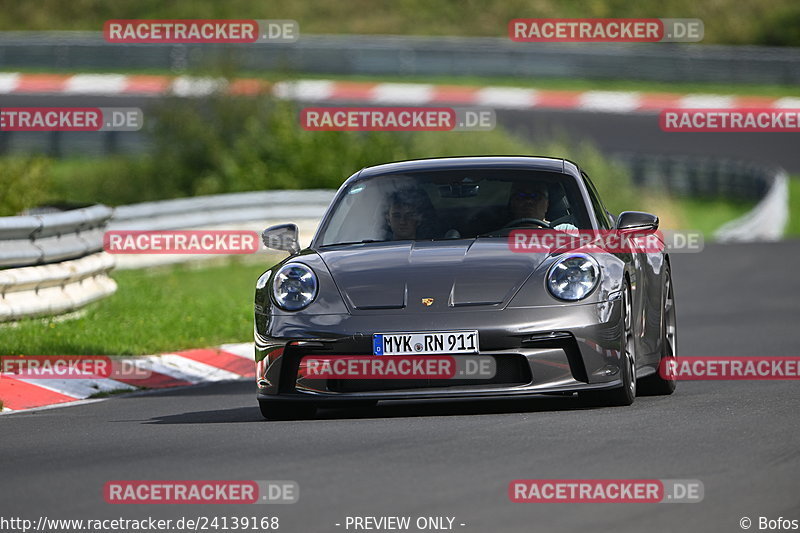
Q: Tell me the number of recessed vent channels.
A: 2